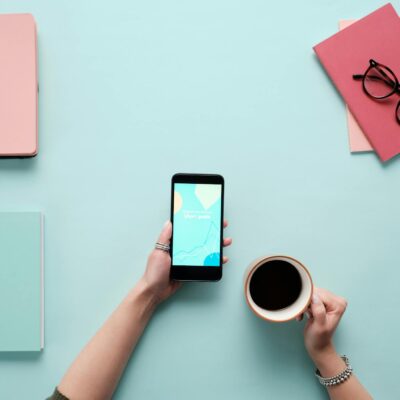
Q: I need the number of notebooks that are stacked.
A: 2